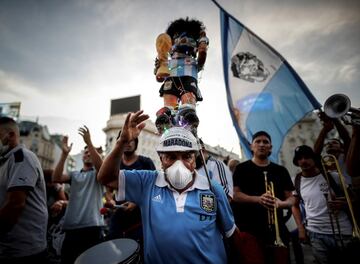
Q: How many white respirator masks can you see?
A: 1